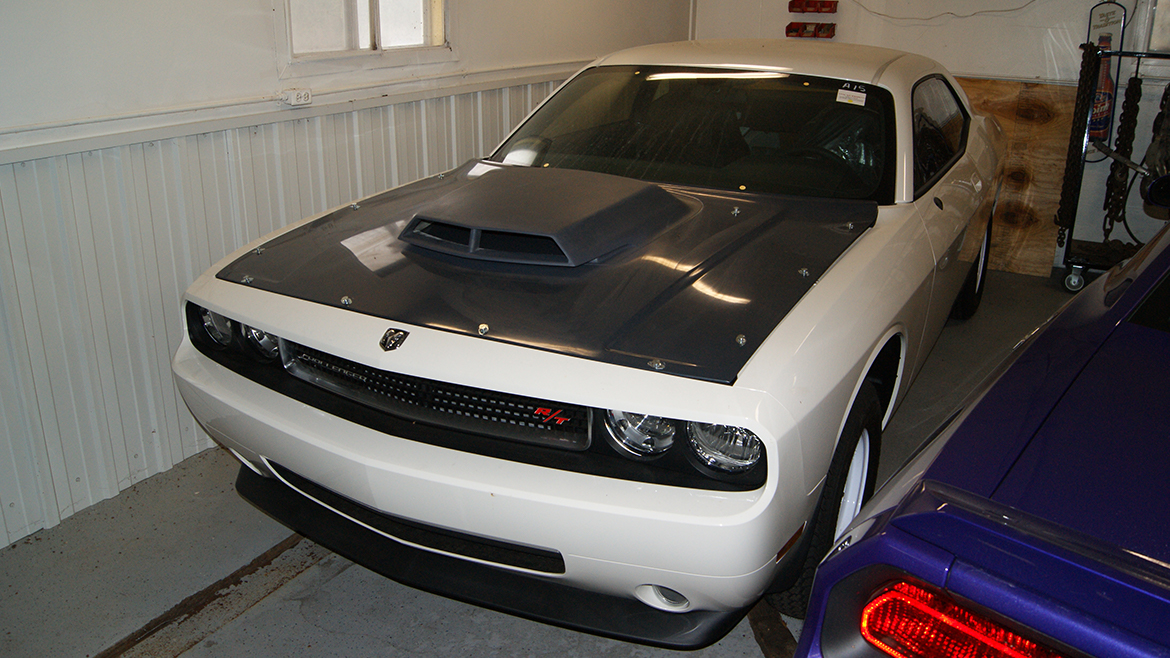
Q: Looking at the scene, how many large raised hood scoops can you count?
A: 1